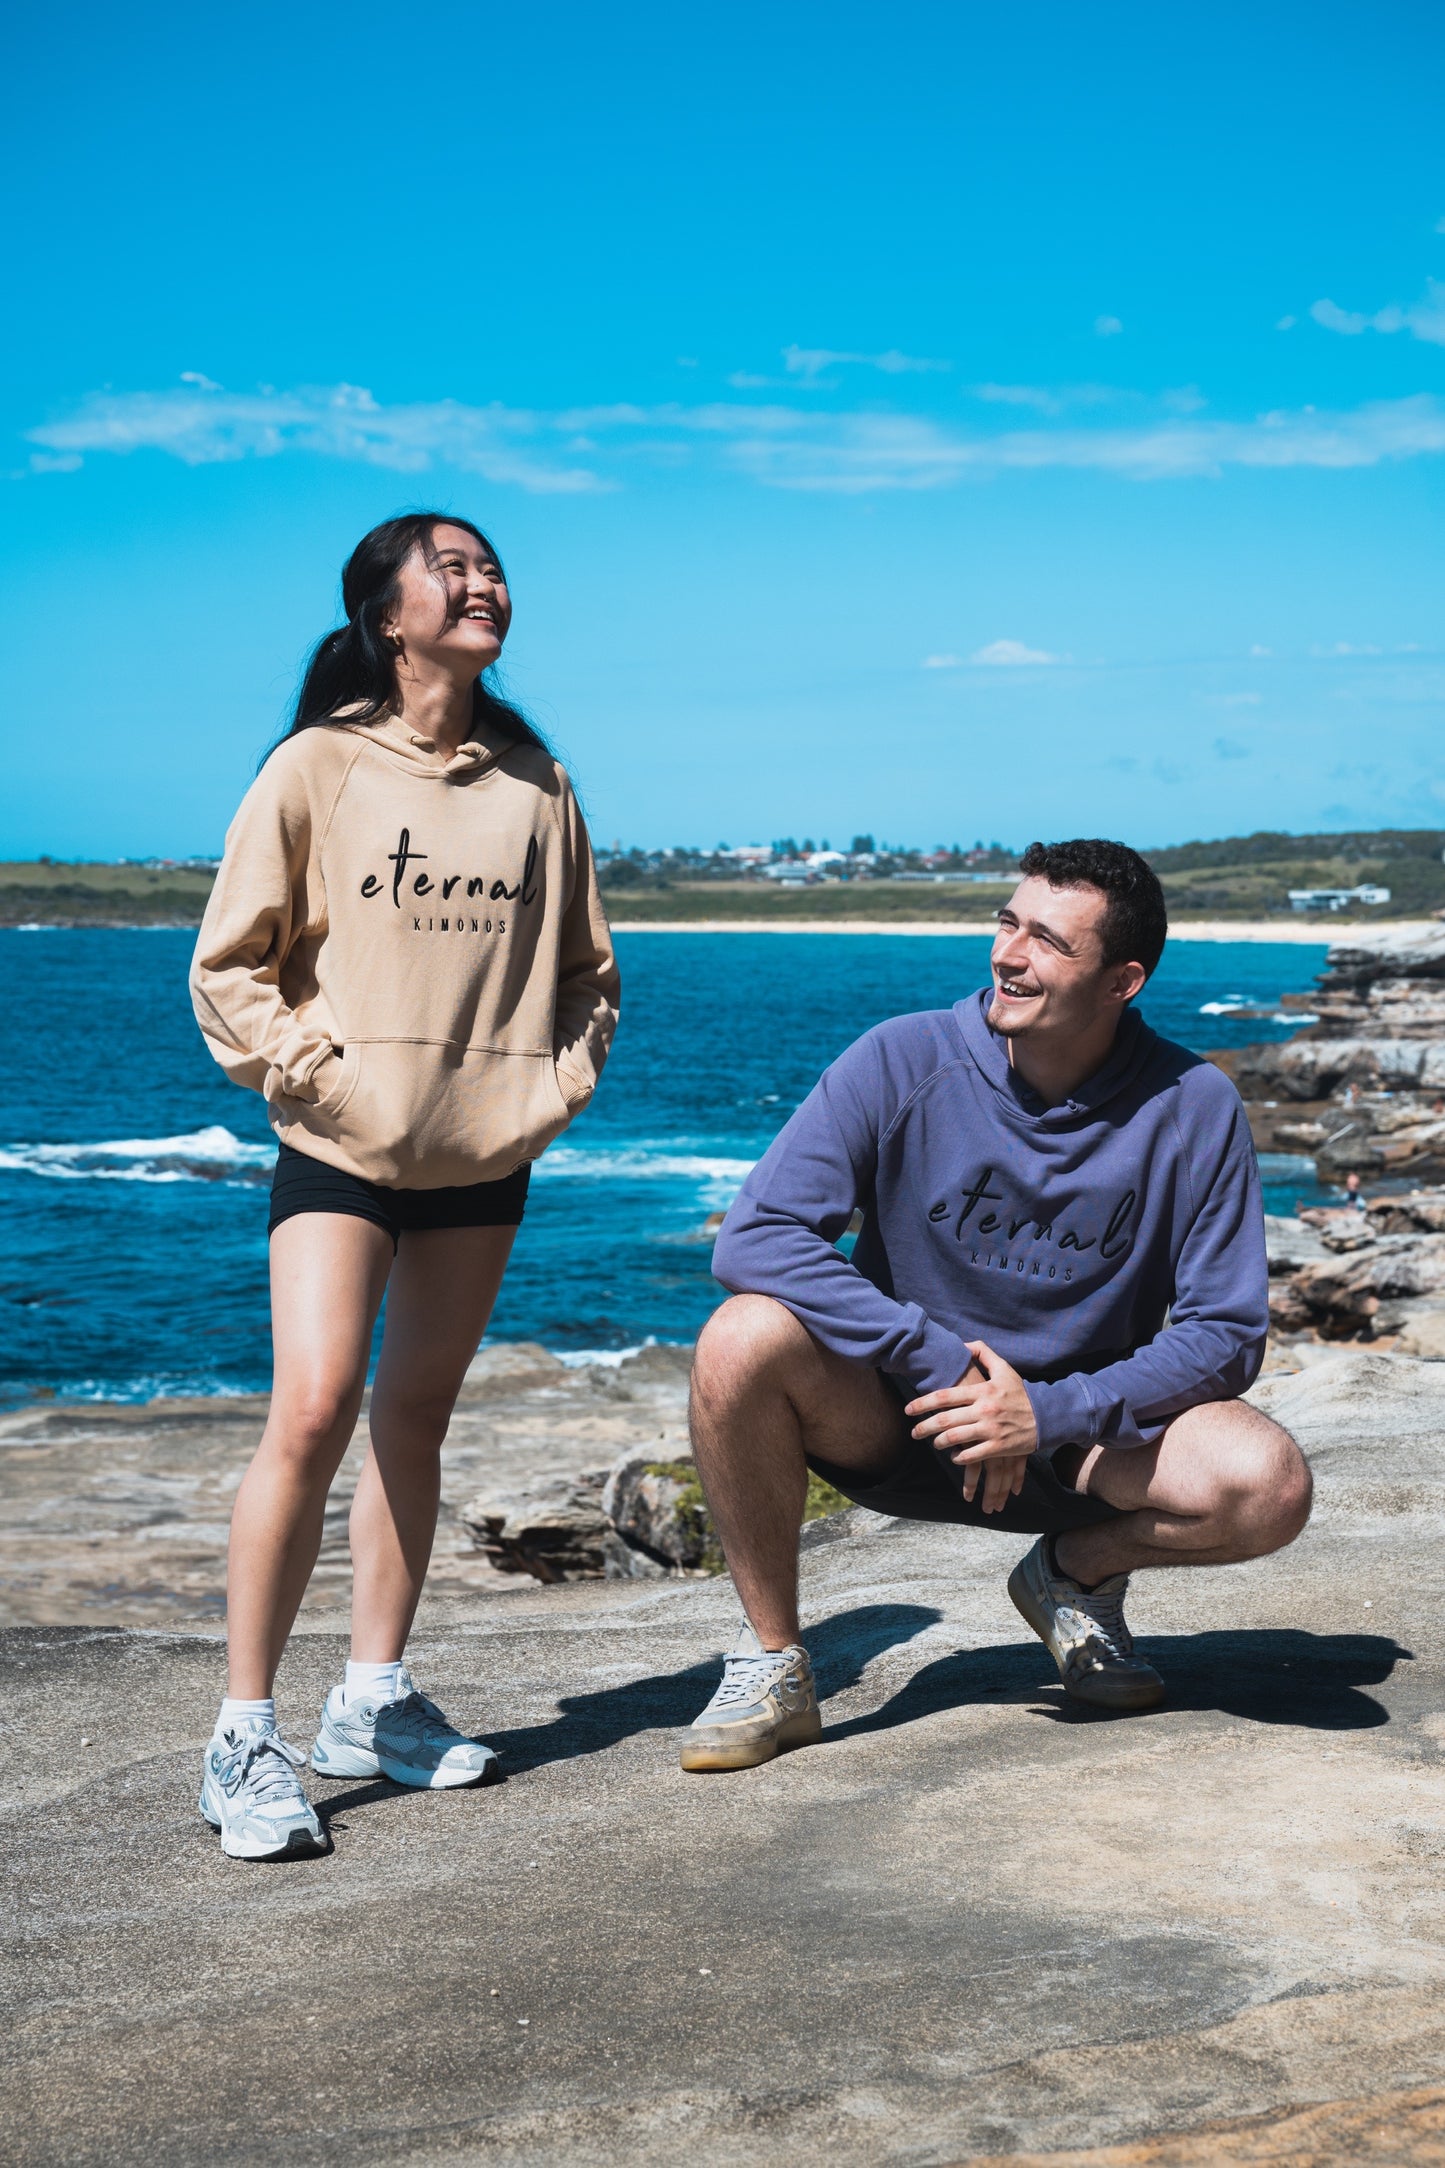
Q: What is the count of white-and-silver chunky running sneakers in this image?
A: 2